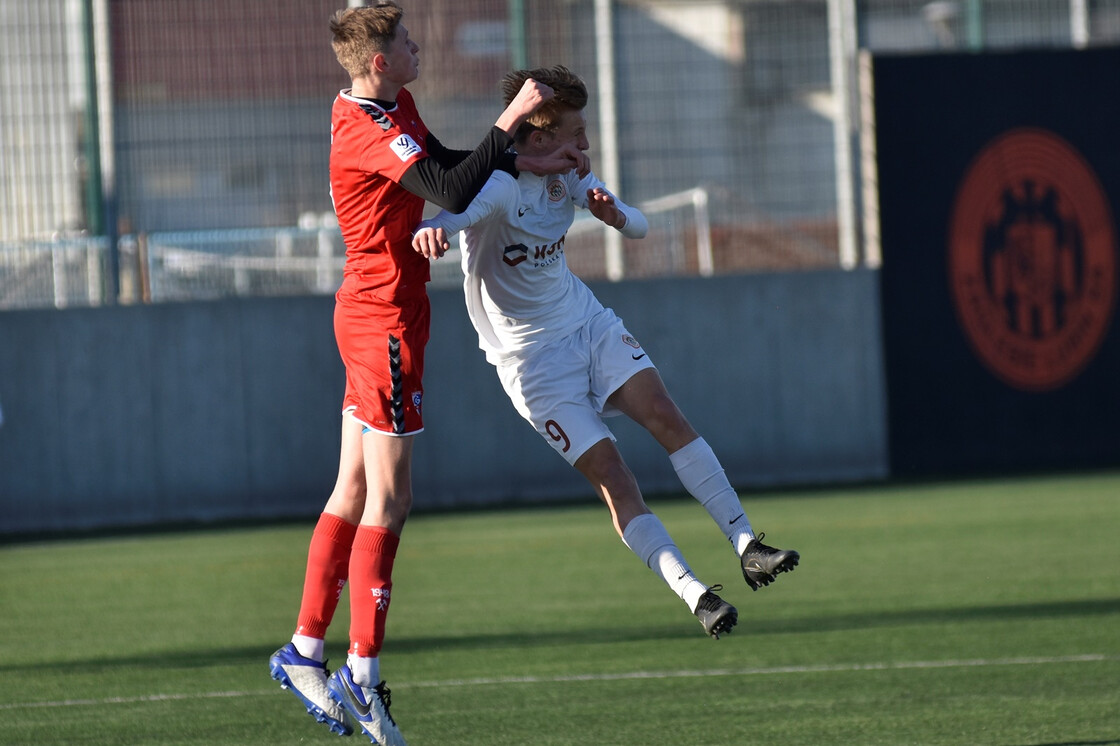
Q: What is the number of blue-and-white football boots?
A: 2